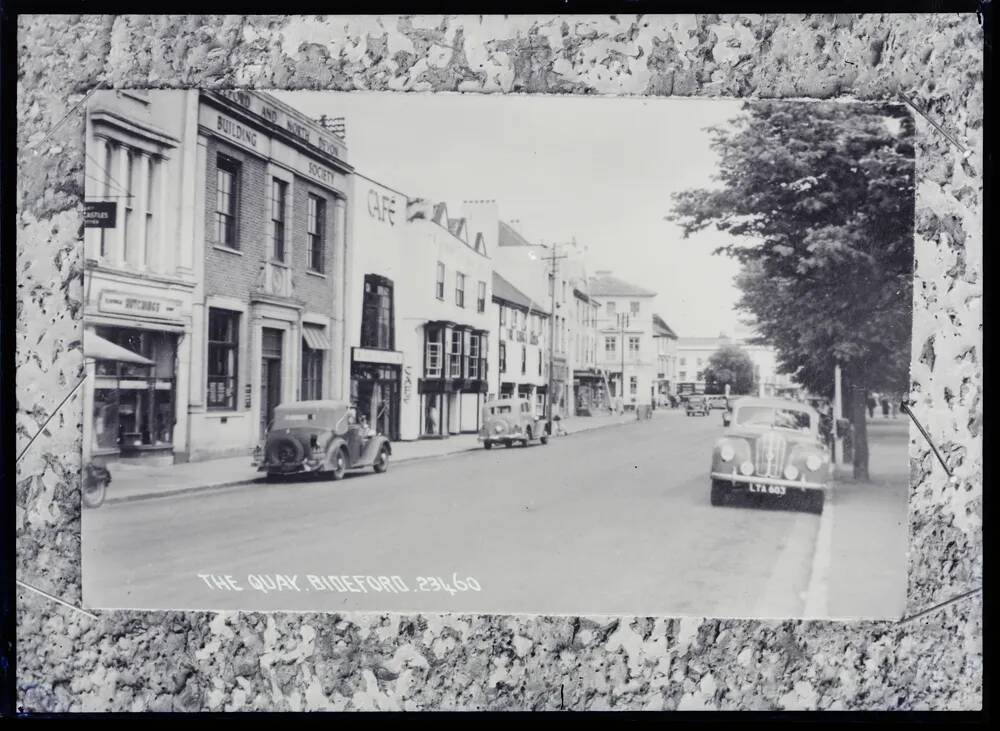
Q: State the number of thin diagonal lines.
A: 6